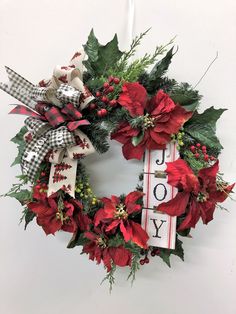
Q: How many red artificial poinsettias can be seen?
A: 5